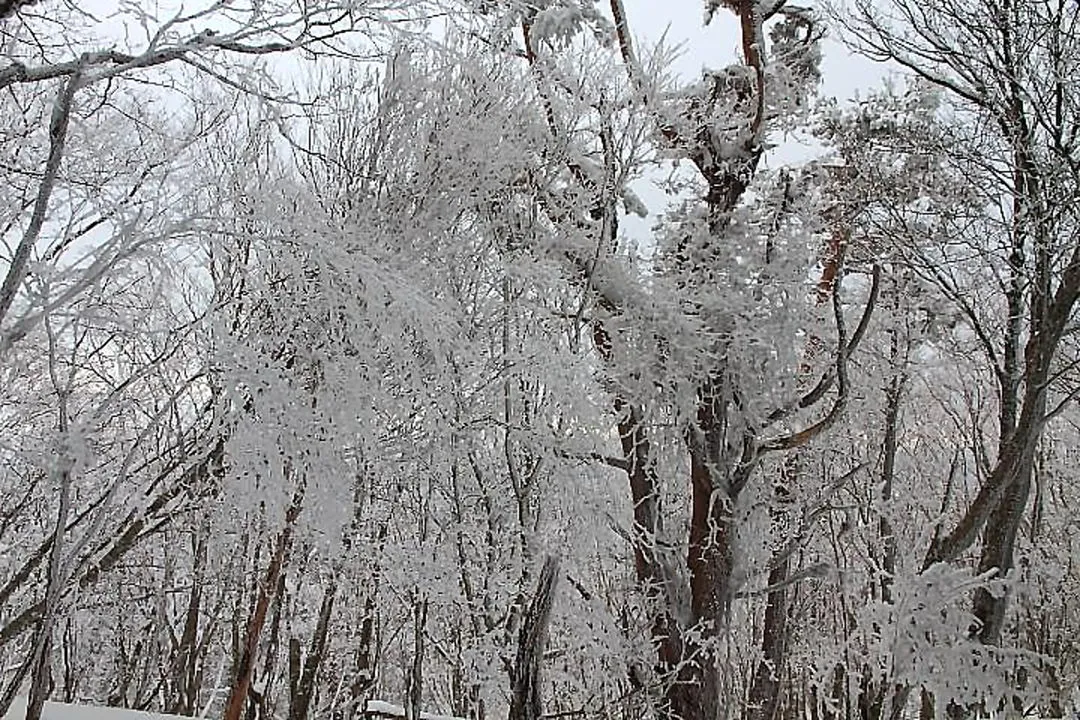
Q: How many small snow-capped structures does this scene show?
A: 2